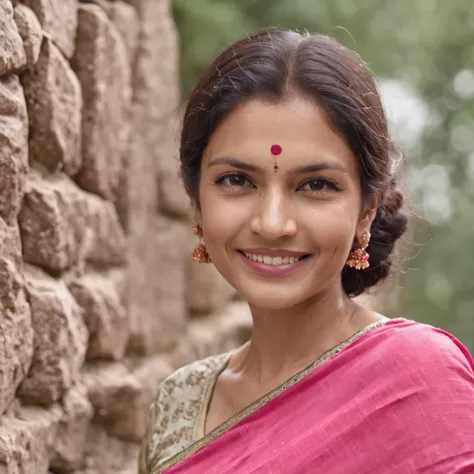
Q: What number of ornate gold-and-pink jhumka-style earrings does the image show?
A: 2